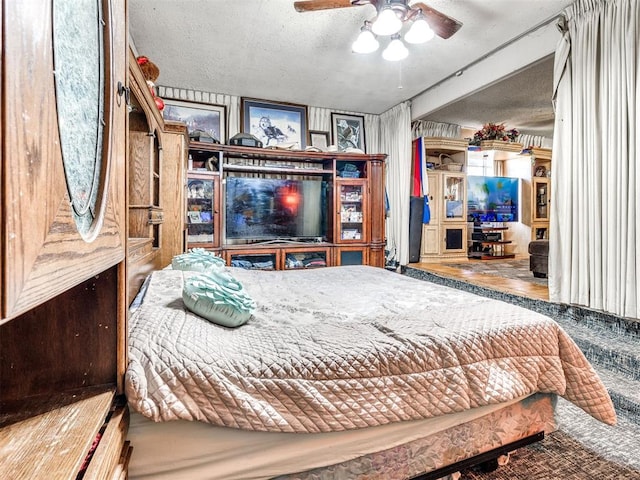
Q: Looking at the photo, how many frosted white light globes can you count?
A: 4